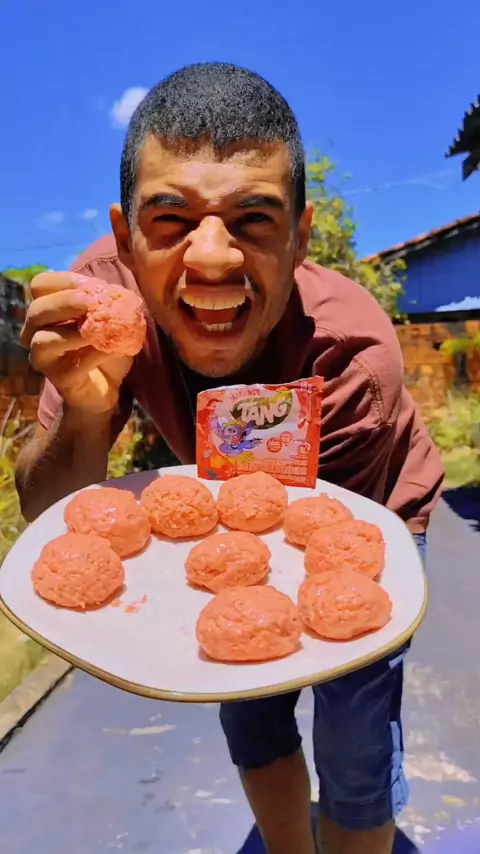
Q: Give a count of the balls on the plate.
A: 9